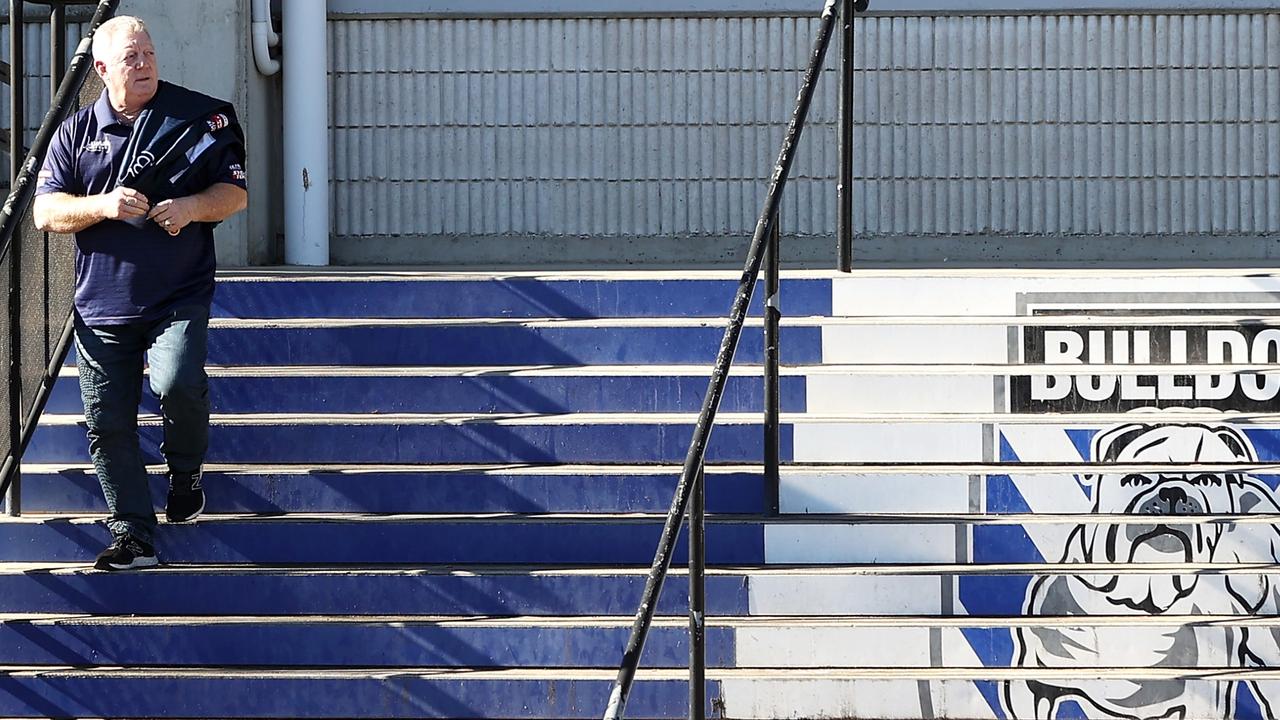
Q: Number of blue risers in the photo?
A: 9